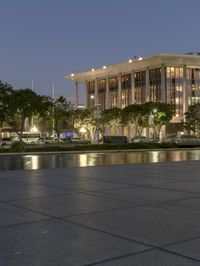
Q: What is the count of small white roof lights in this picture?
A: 5